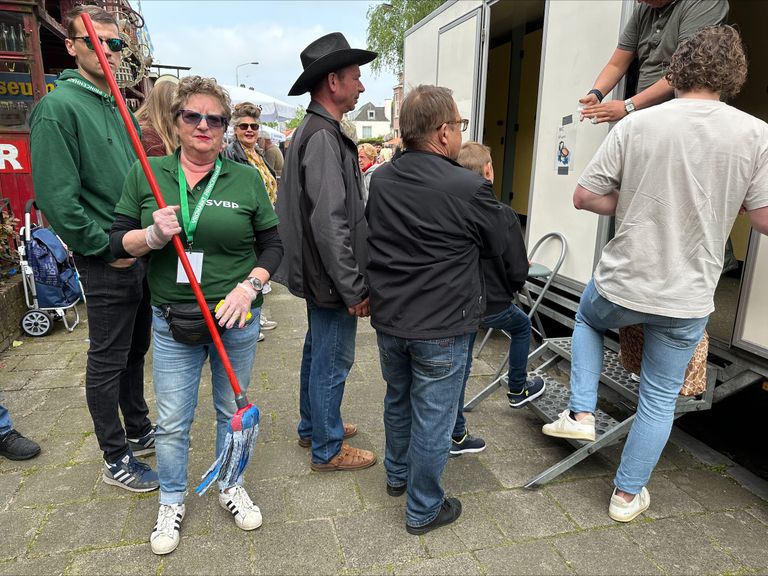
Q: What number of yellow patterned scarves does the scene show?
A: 1